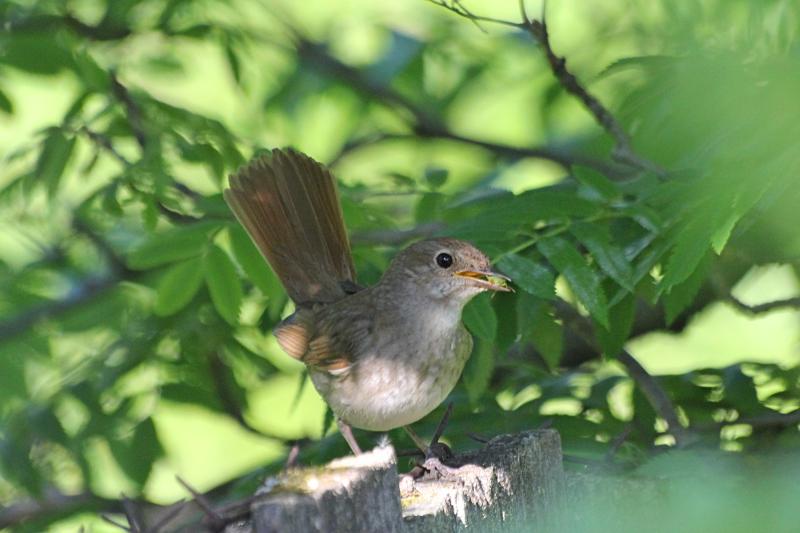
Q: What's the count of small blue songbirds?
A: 0